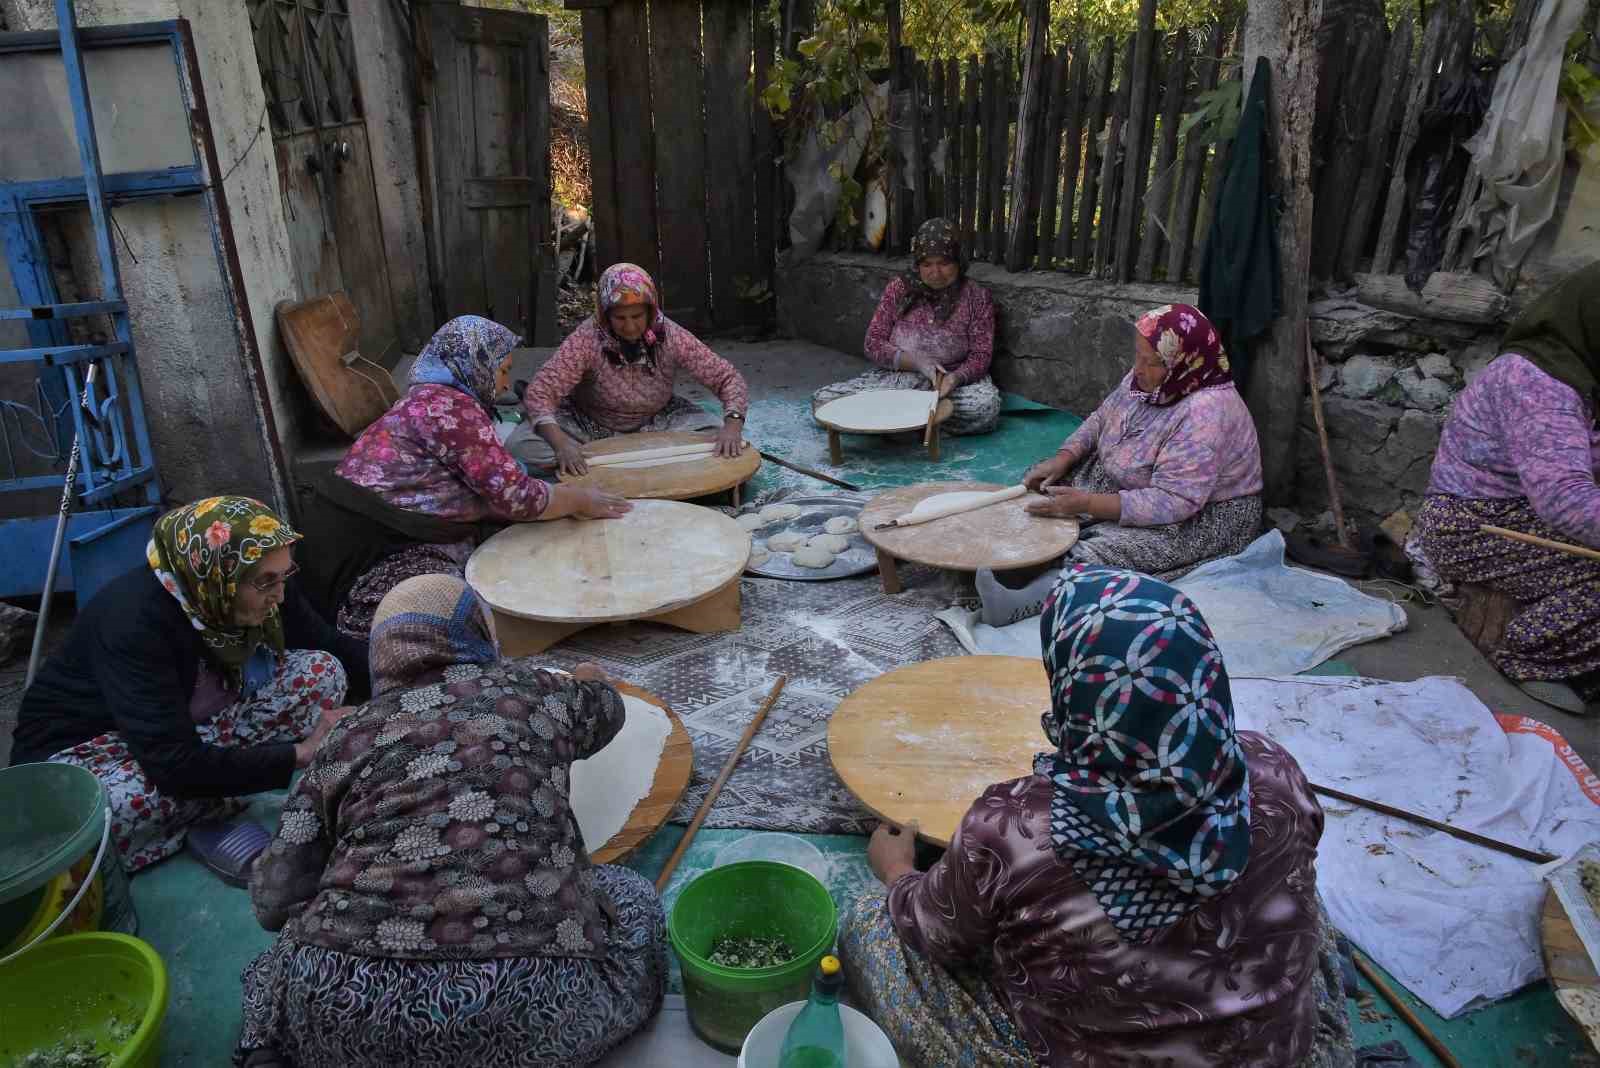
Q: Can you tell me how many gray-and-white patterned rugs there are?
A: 1